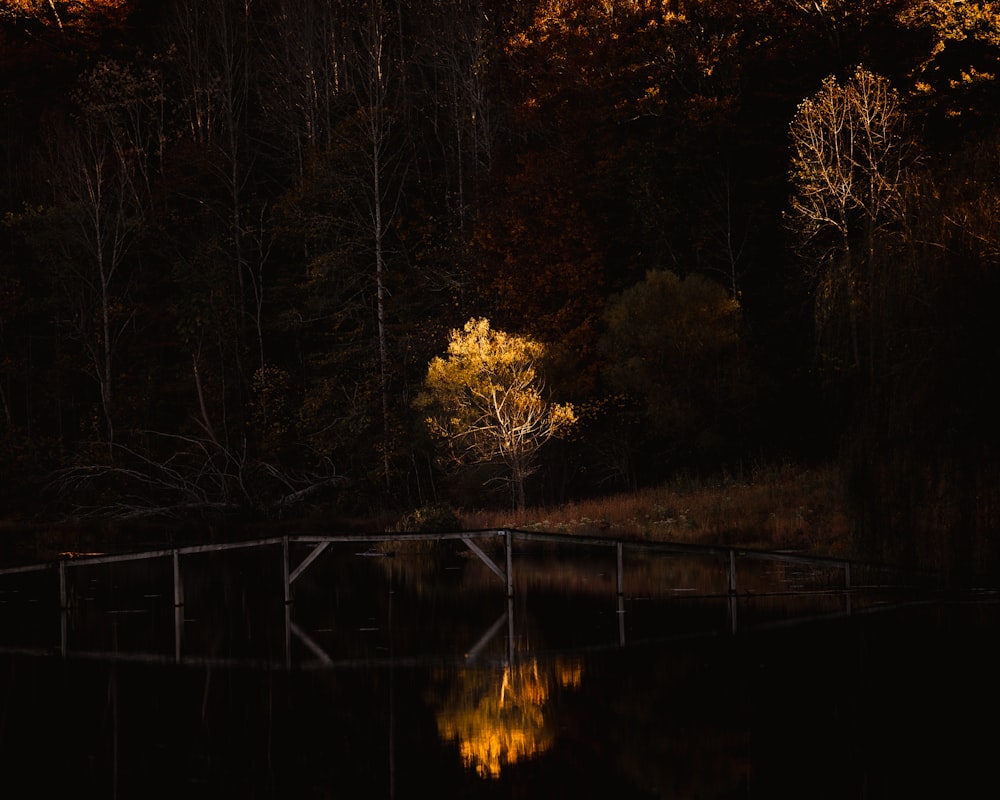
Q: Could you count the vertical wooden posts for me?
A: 7